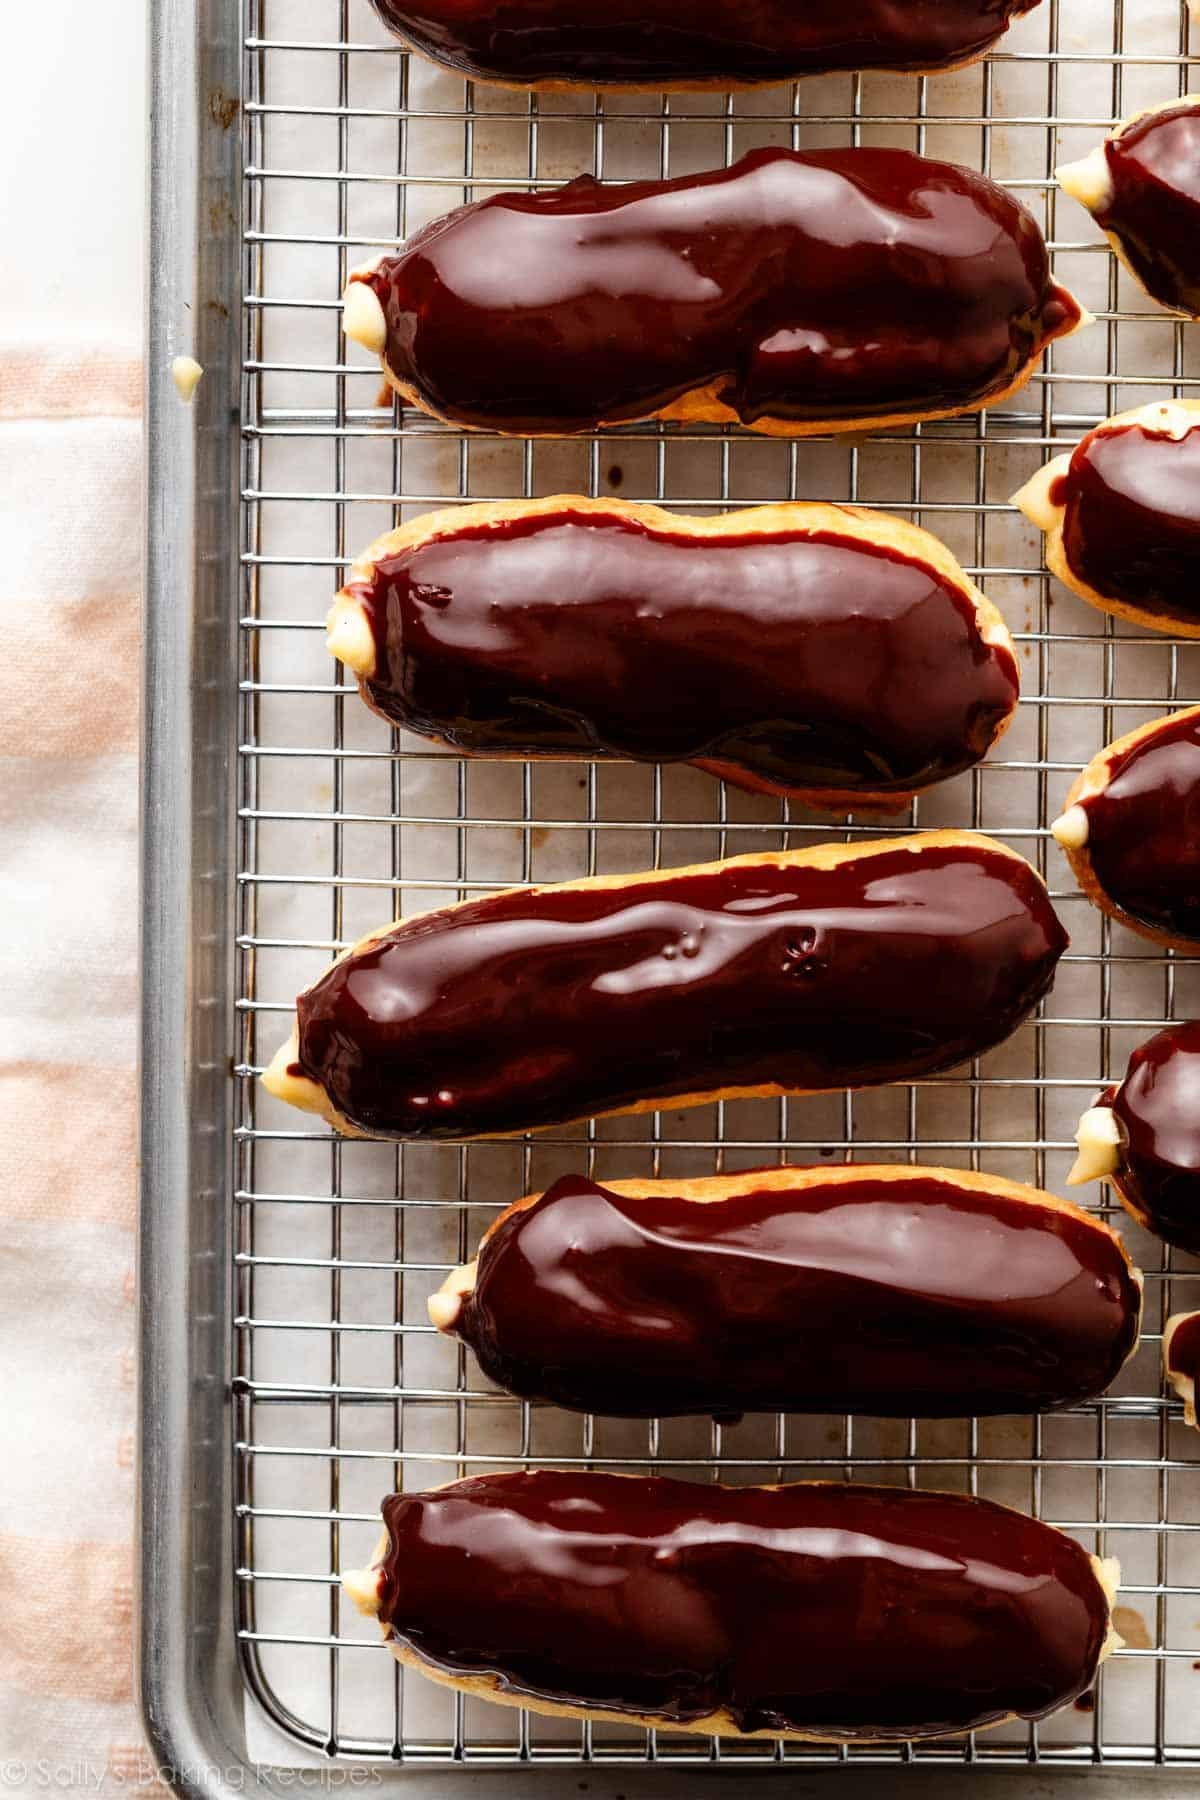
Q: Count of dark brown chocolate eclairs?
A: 11